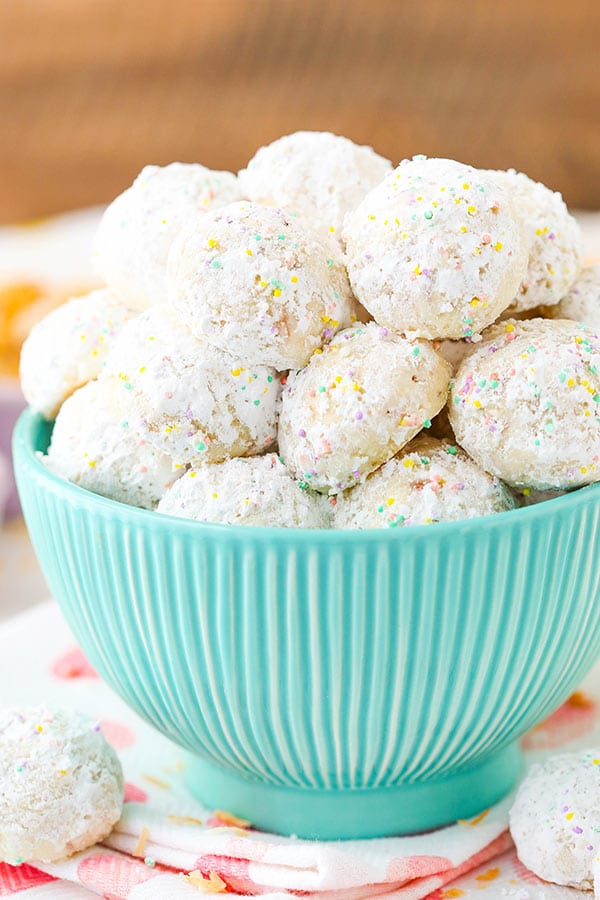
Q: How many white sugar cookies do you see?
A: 15